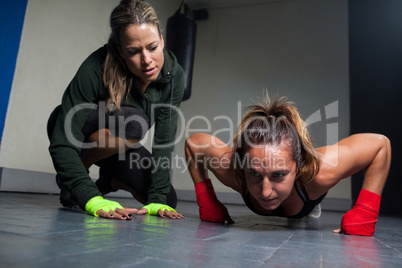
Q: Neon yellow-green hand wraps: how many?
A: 2